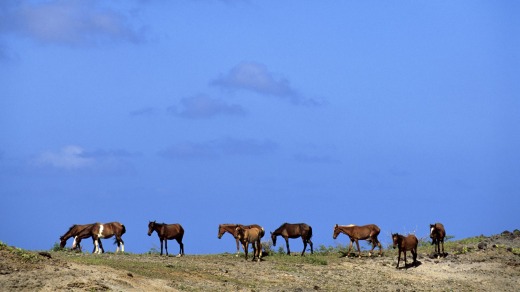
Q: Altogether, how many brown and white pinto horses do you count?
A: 1